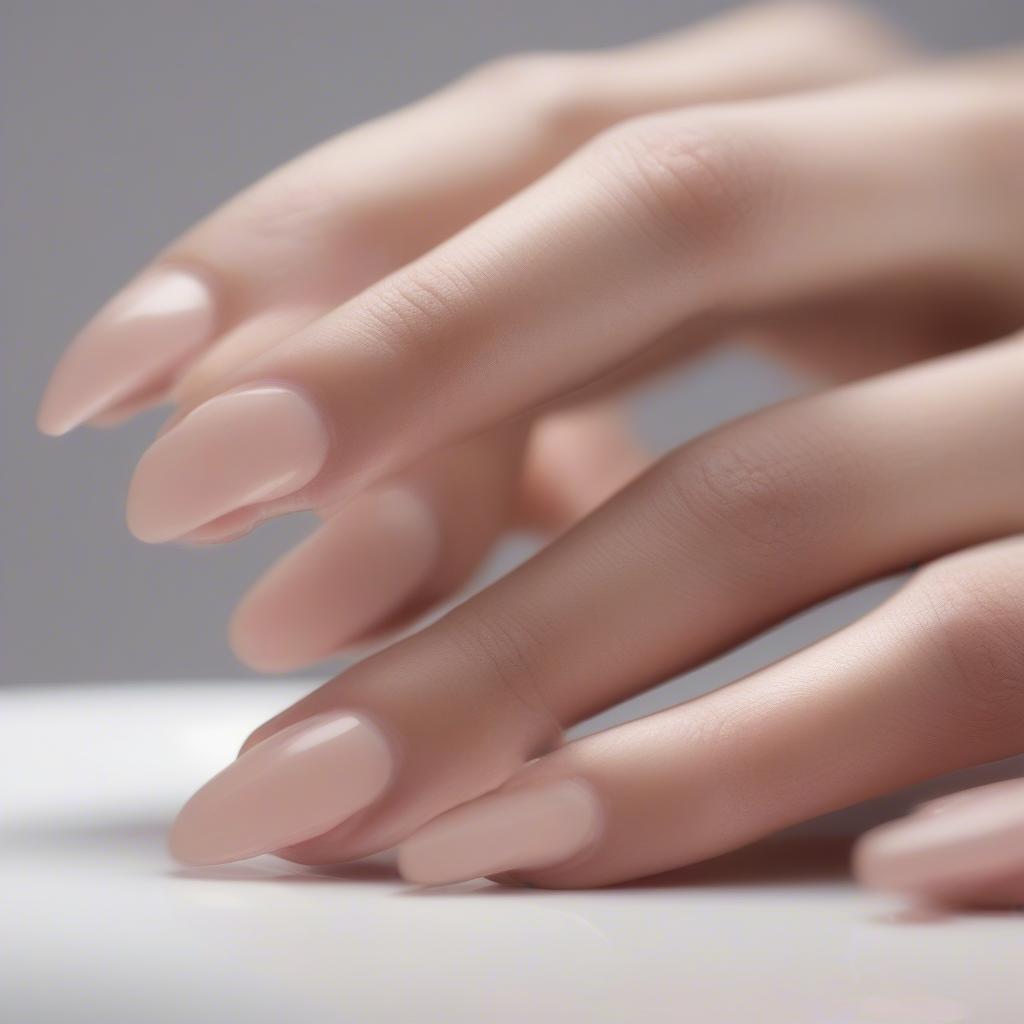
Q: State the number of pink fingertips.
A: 6